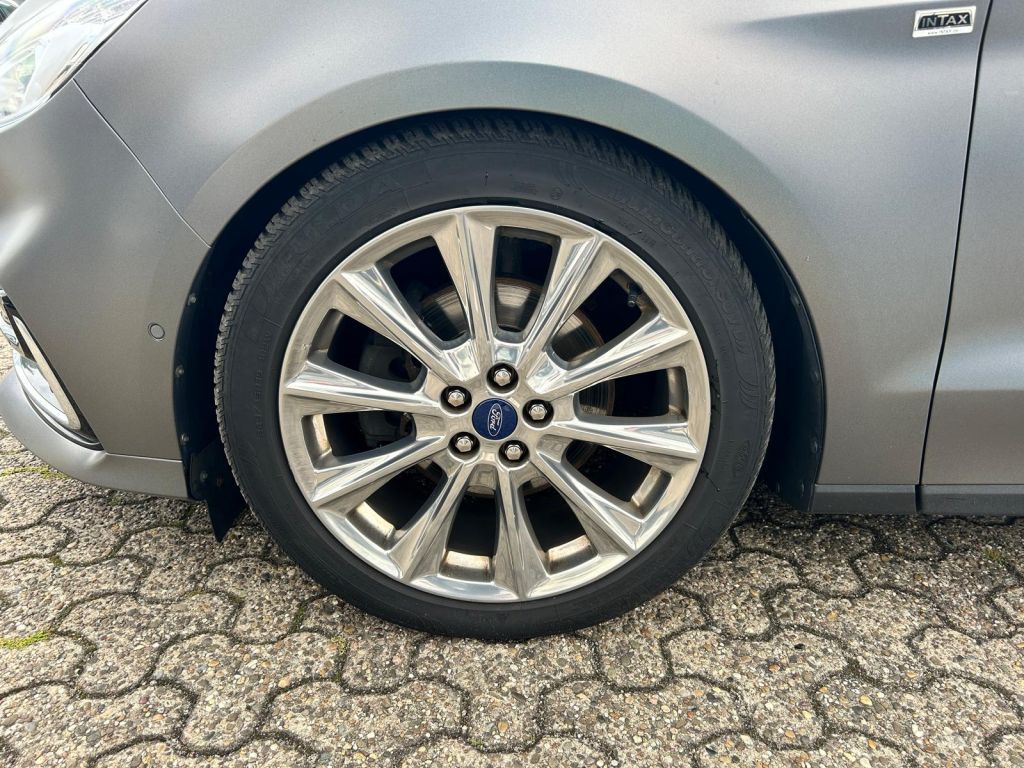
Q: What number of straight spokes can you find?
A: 10